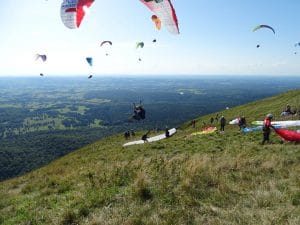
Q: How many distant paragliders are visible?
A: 7